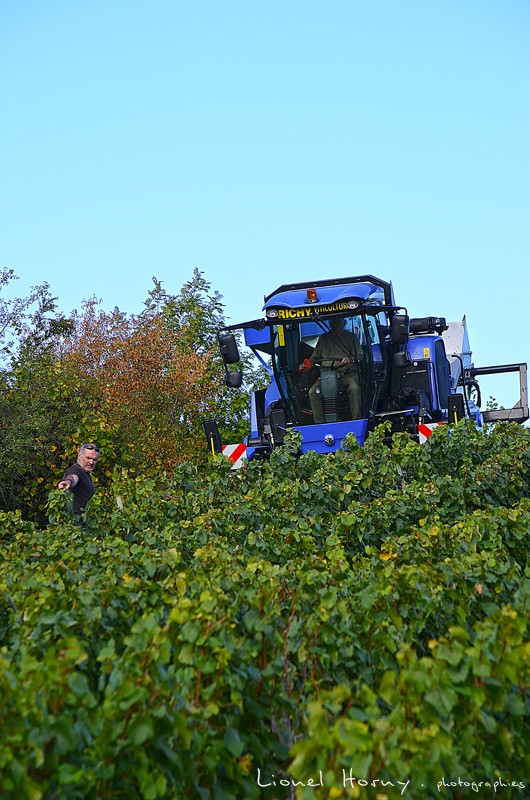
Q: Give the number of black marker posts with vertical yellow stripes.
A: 2